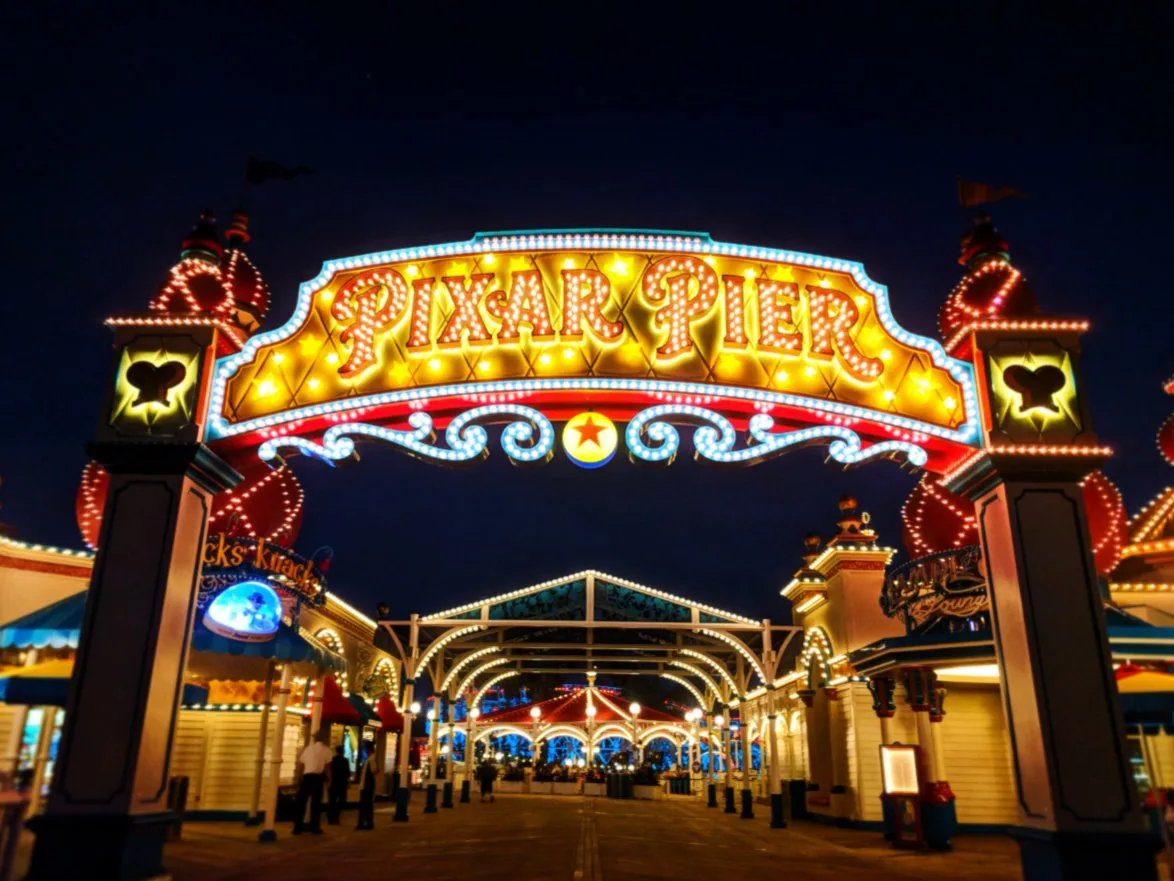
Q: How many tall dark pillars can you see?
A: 2